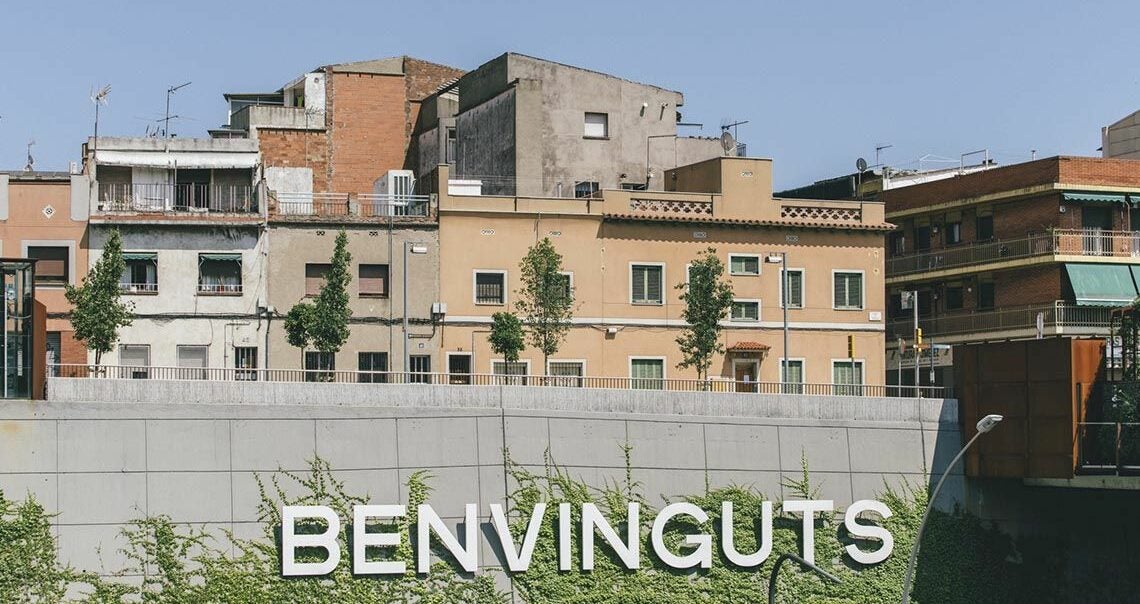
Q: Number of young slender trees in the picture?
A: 6